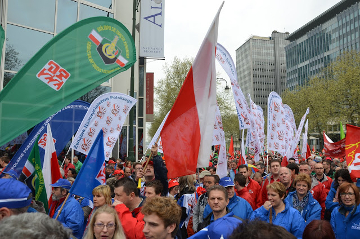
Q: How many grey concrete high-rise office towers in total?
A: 1